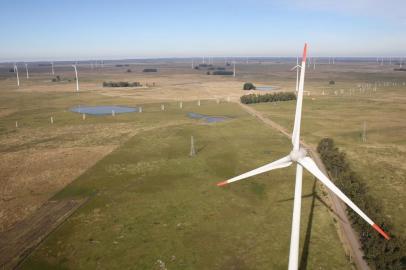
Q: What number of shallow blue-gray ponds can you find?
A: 3